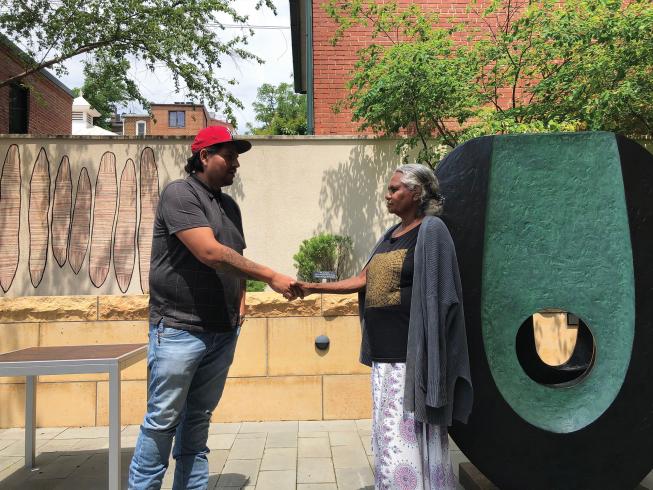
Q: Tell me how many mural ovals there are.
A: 7